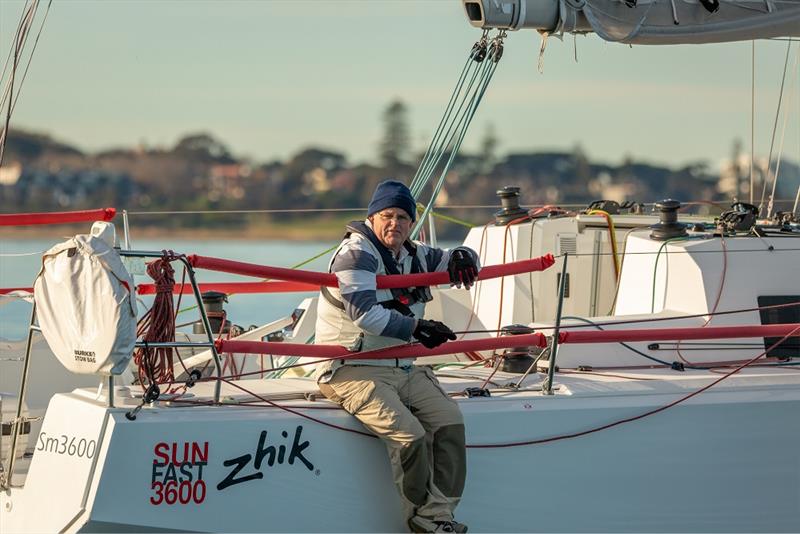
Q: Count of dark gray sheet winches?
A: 4